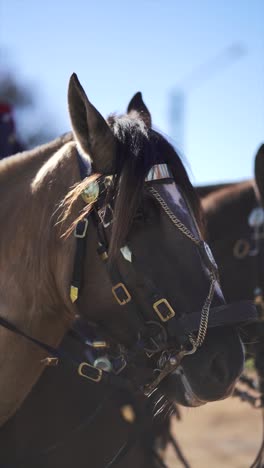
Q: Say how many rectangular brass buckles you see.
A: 5